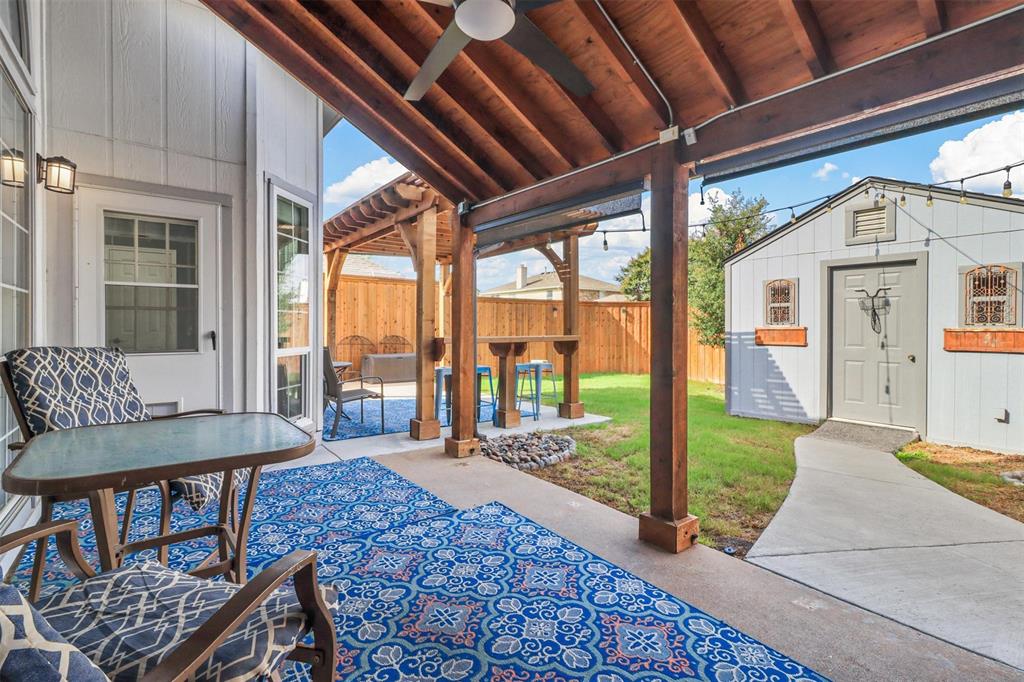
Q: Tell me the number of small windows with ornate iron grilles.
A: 2